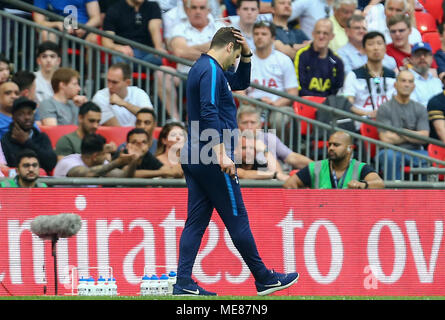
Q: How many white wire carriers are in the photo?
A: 2